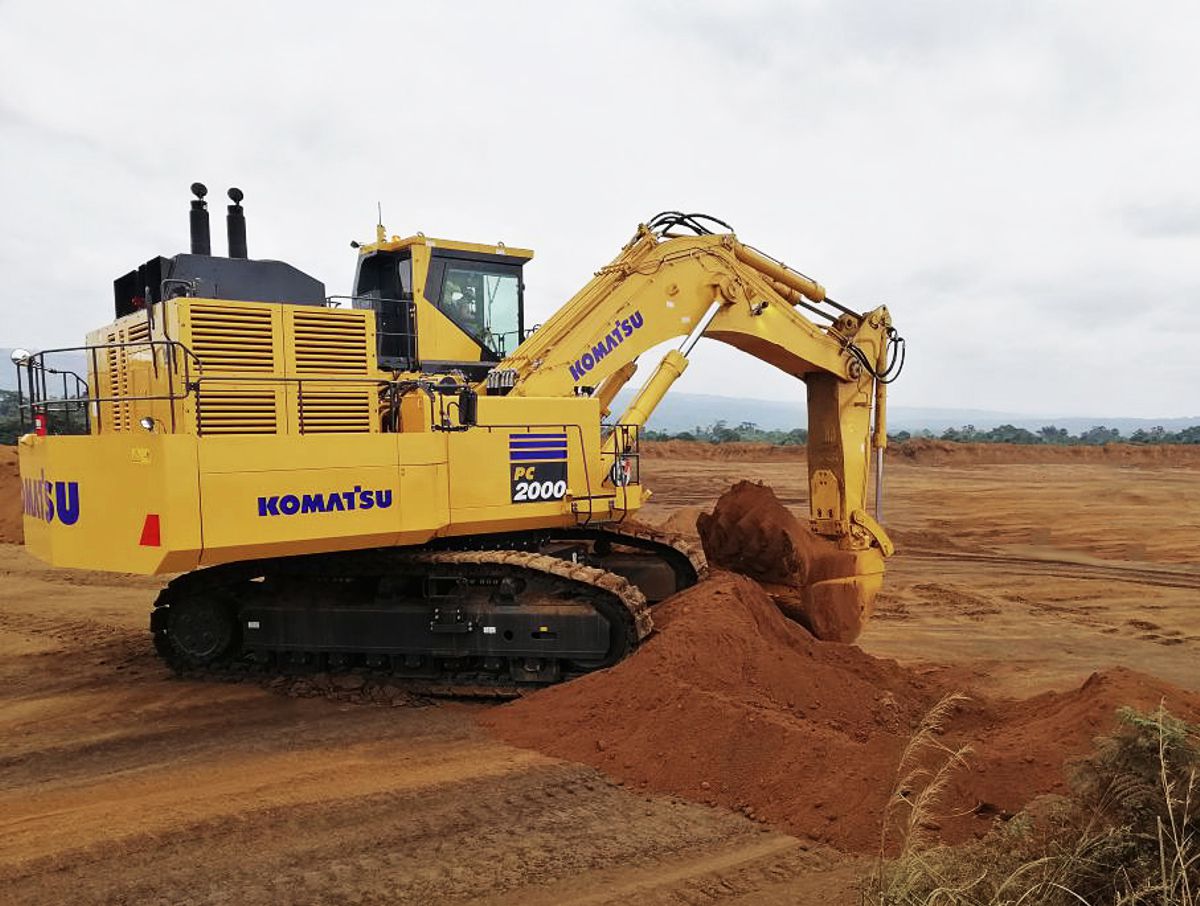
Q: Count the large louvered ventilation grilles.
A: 4